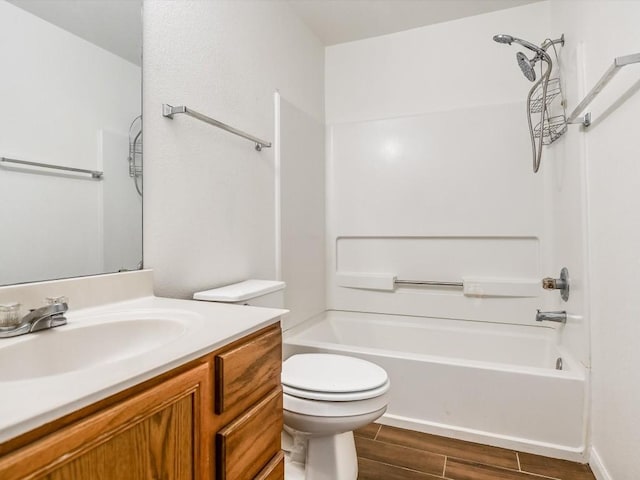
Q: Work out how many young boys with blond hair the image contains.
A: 0